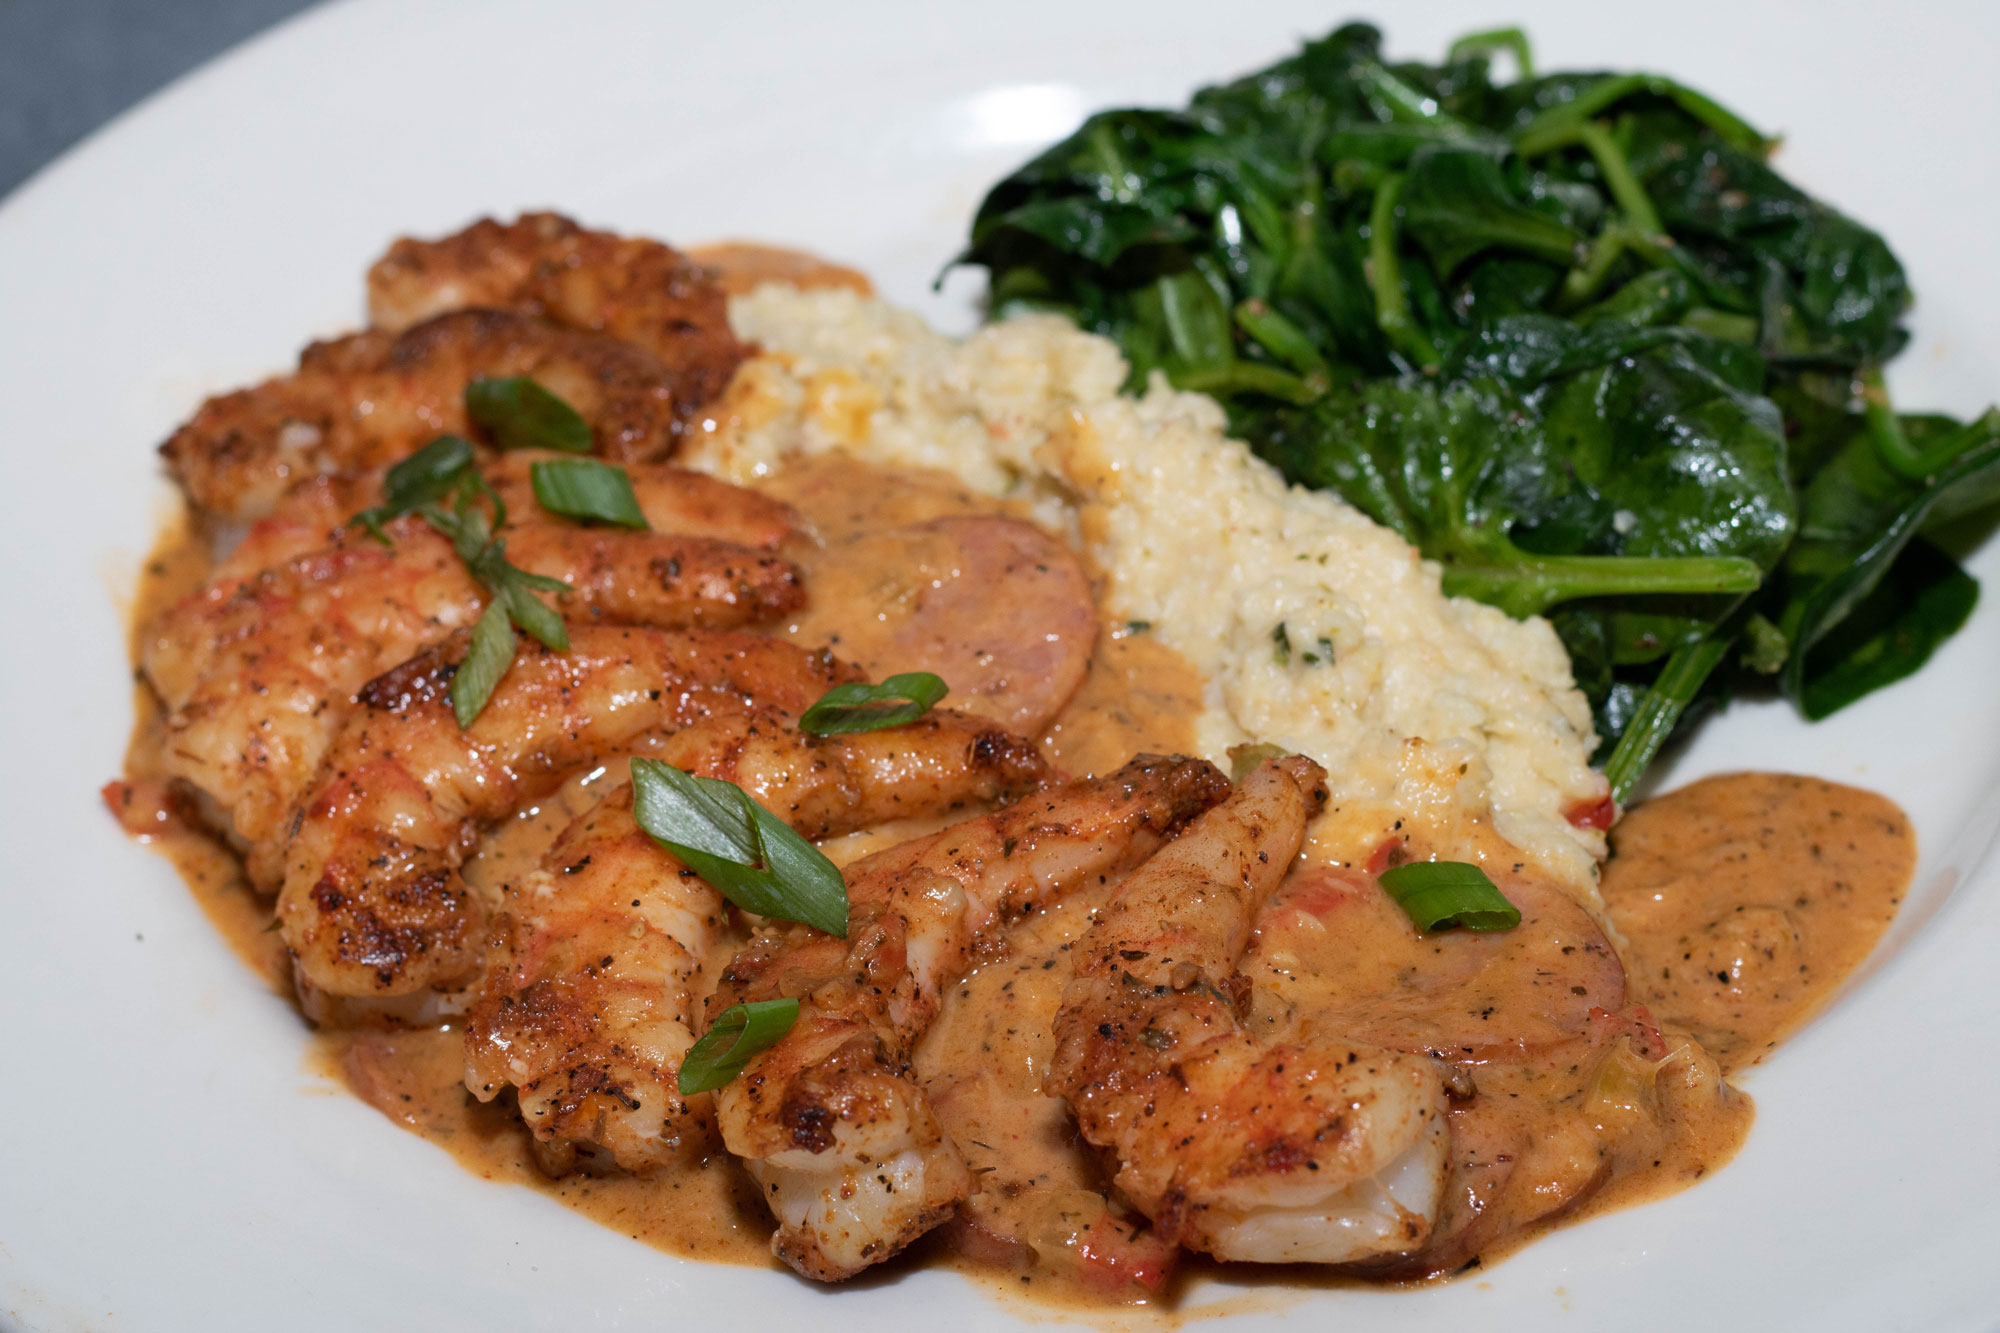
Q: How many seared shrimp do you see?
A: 8